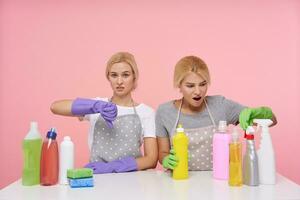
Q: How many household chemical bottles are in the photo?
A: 8